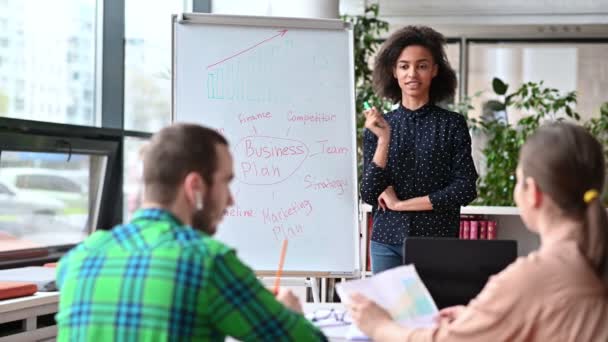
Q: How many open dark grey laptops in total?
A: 1